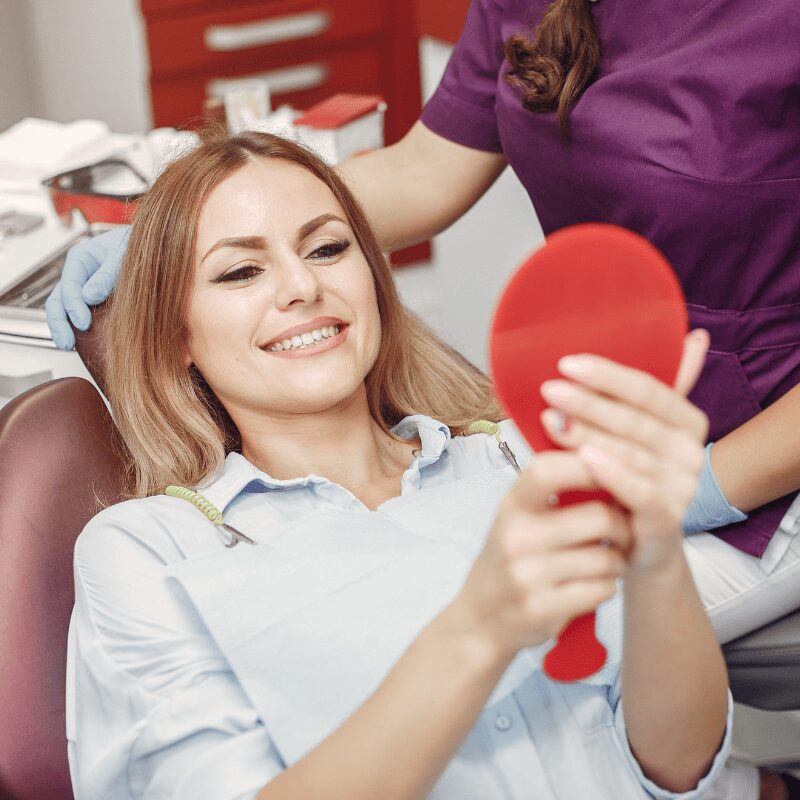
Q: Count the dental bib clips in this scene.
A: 2